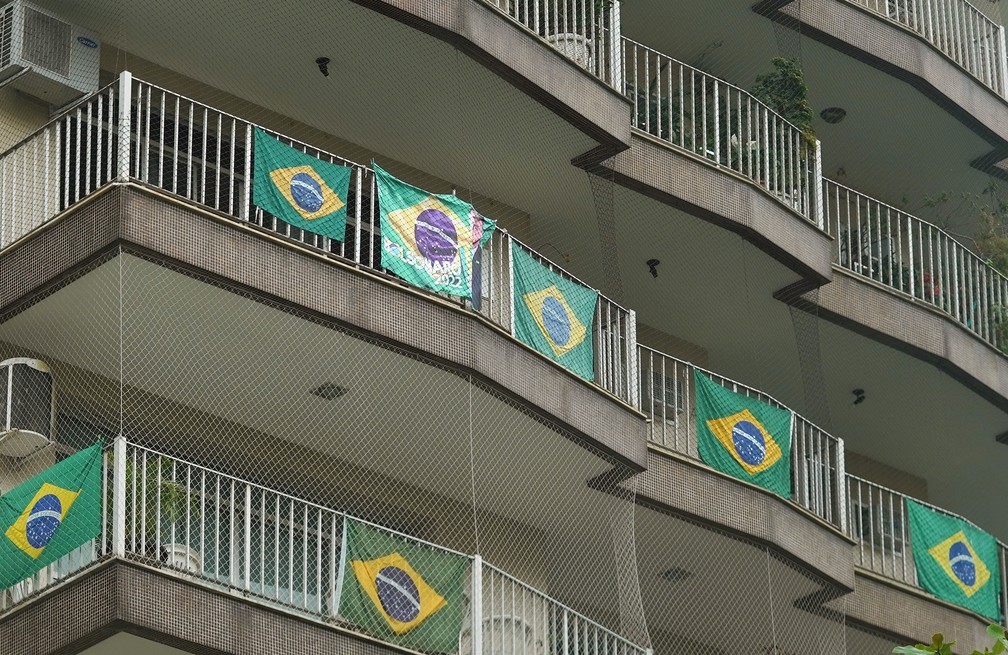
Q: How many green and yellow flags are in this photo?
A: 7